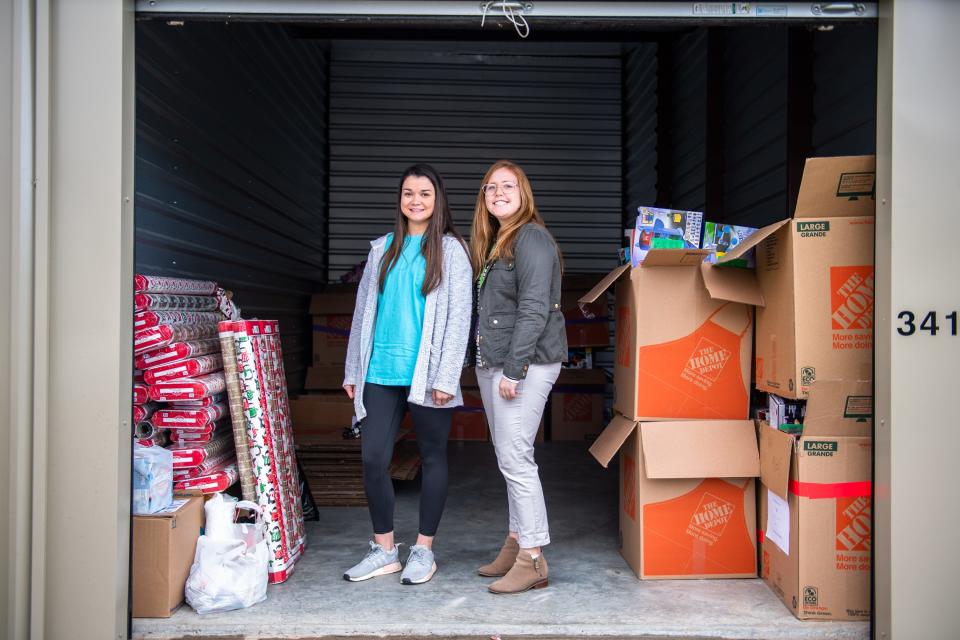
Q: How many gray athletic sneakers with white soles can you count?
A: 2